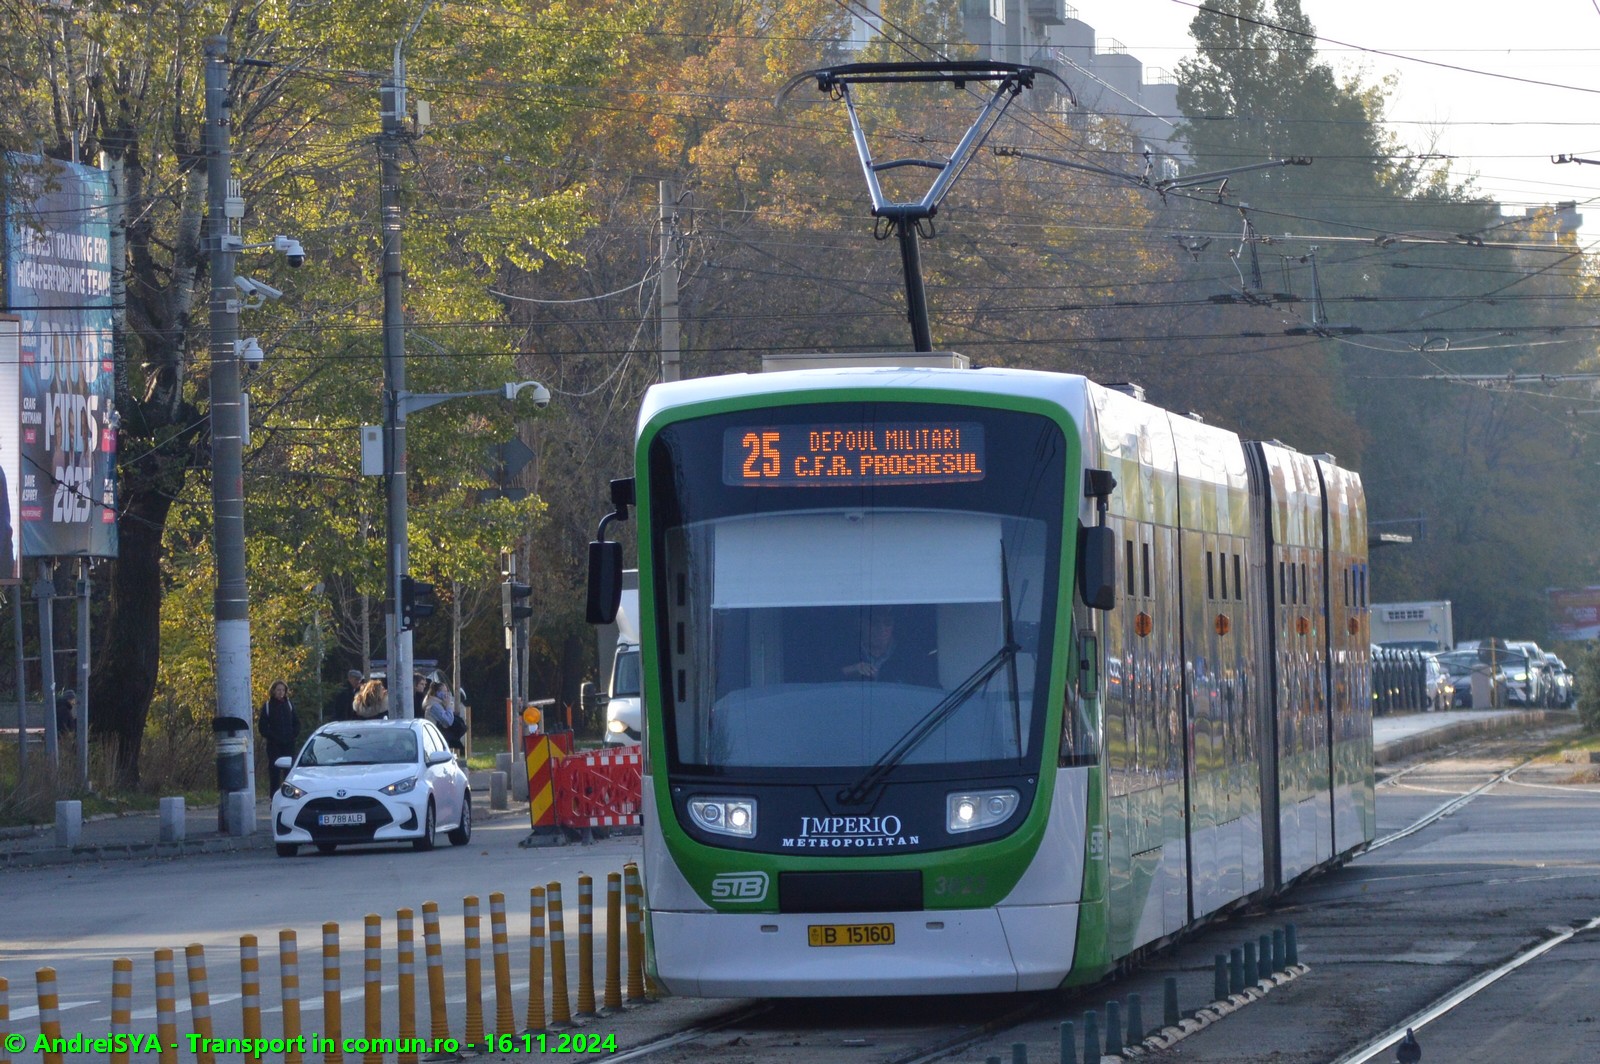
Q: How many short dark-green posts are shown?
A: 13